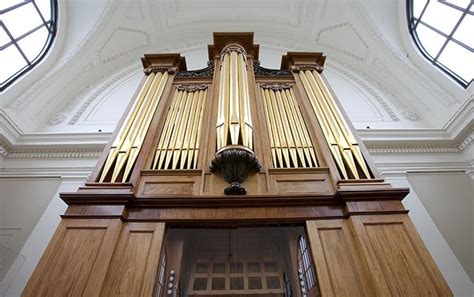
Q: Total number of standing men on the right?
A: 0